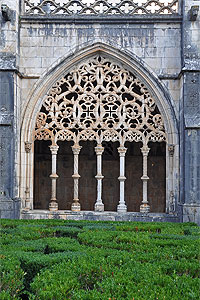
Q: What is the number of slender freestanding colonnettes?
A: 5